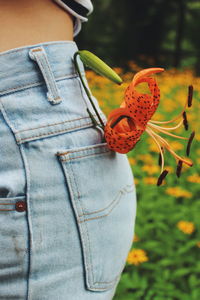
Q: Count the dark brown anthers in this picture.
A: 6